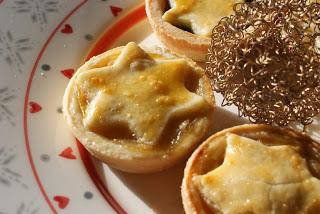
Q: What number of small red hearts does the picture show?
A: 6